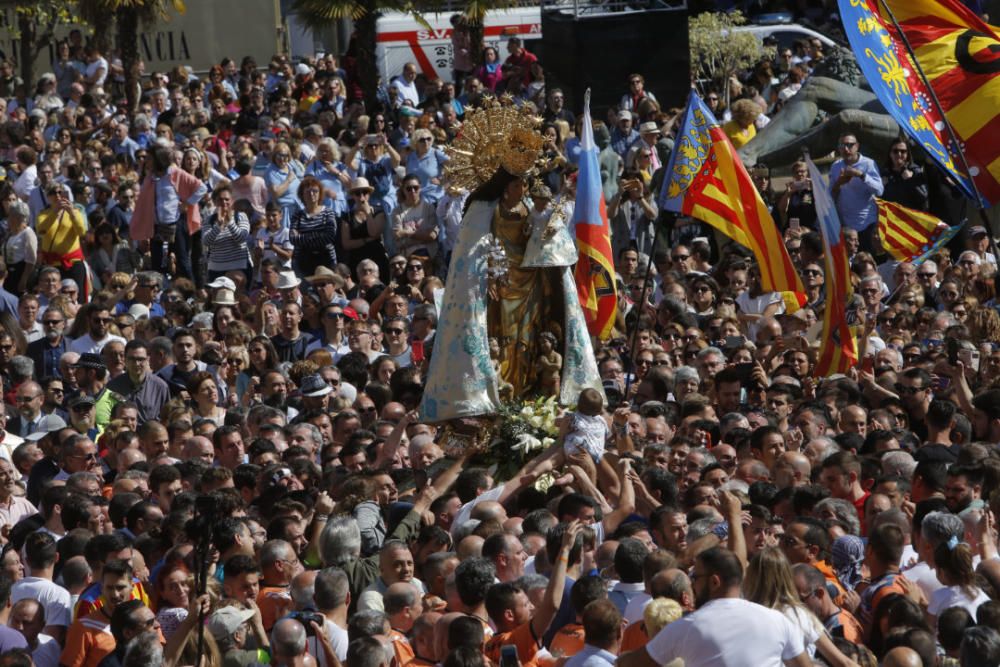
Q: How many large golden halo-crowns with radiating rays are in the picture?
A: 1